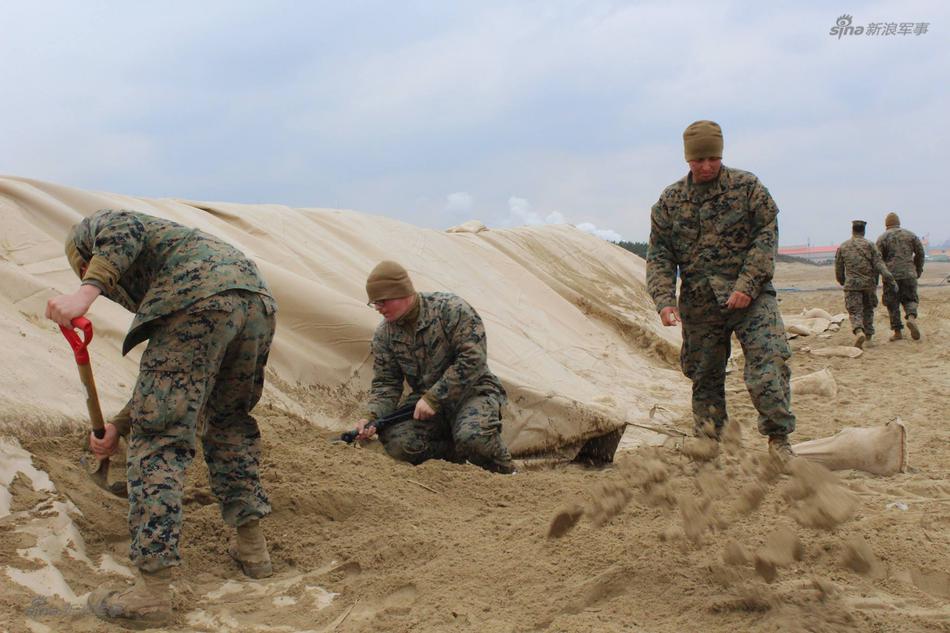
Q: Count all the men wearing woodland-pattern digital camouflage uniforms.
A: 5